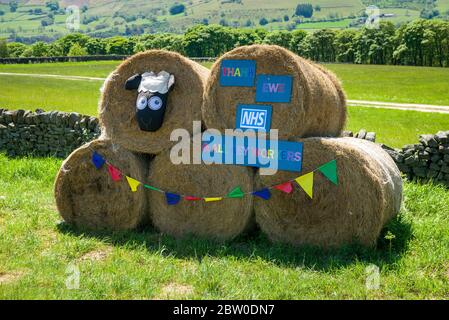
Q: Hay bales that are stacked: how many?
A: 5